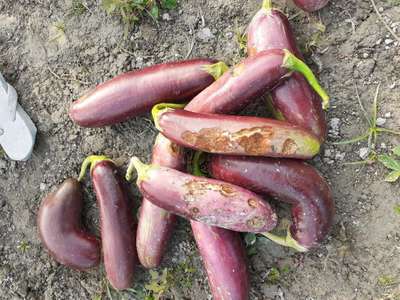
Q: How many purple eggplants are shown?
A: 11